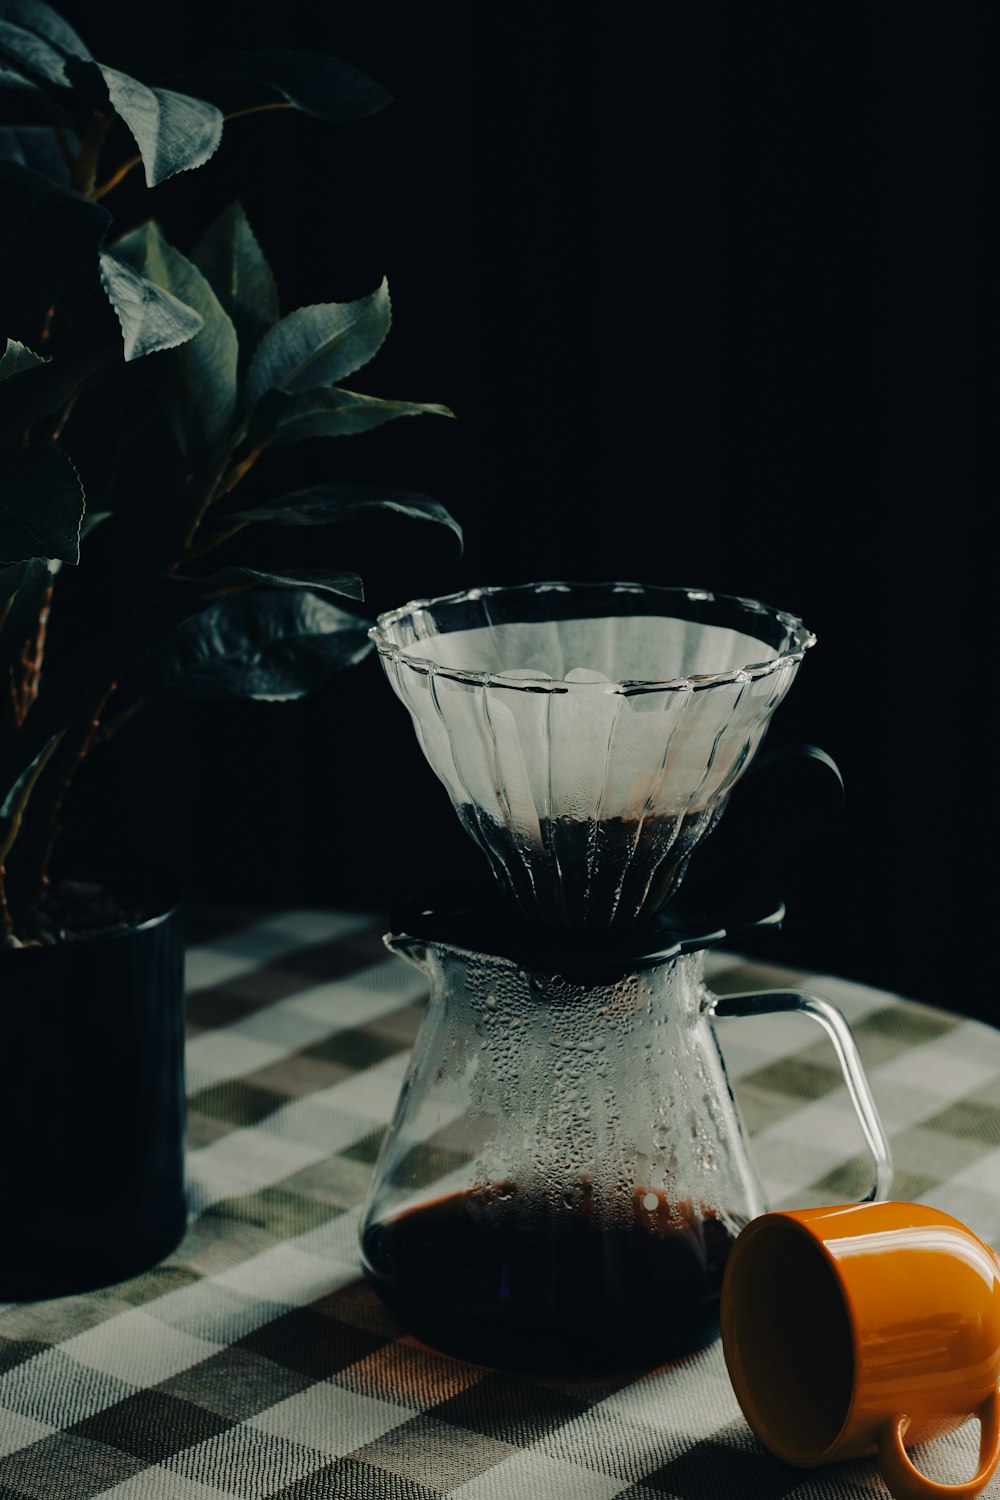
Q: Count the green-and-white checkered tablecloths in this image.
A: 1